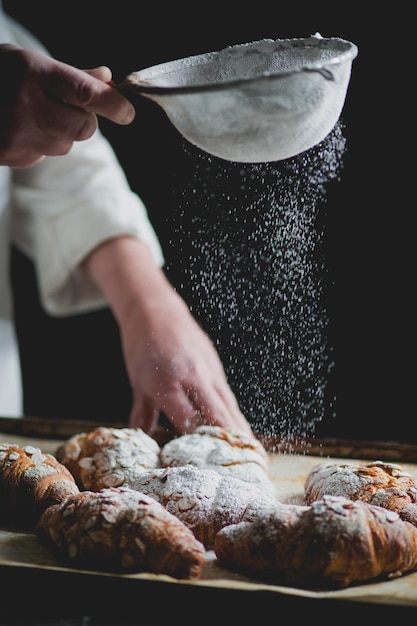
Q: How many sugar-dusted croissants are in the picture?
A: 7